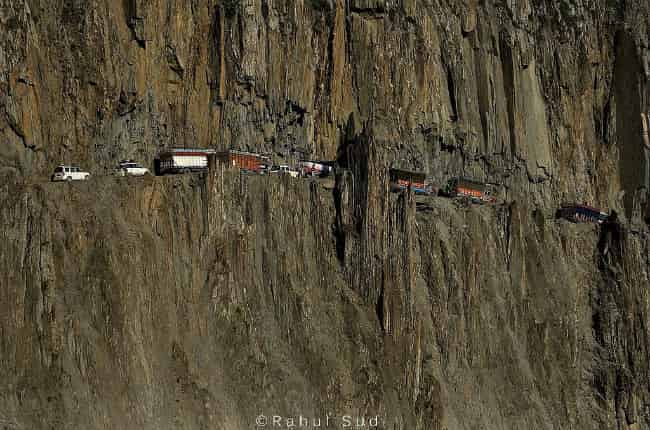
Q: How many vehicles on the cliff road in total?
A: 9